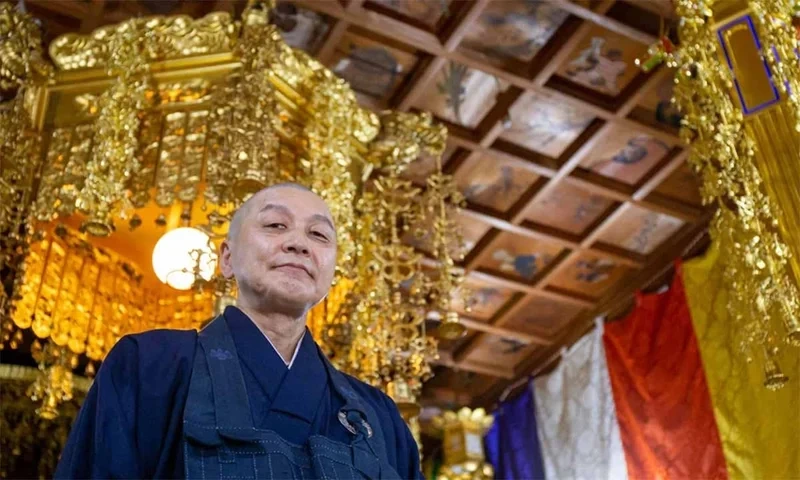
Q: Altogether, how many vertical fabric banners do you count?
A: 4